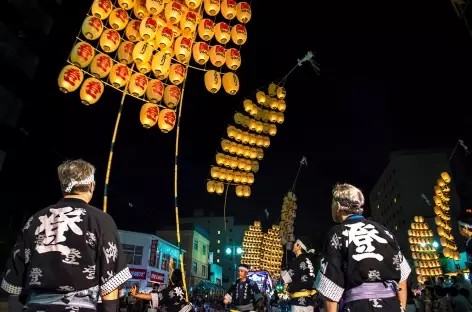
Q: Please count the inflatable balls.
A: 0